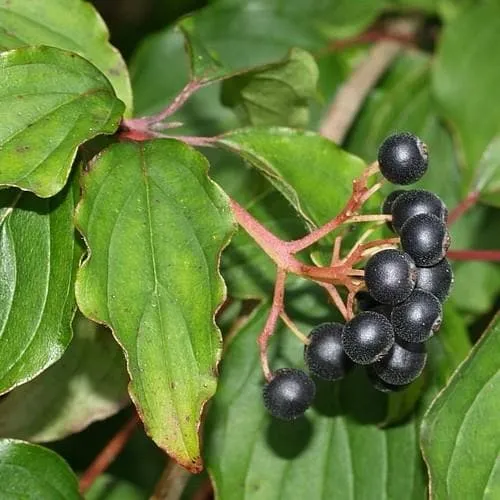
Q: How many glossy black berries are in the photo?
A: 13